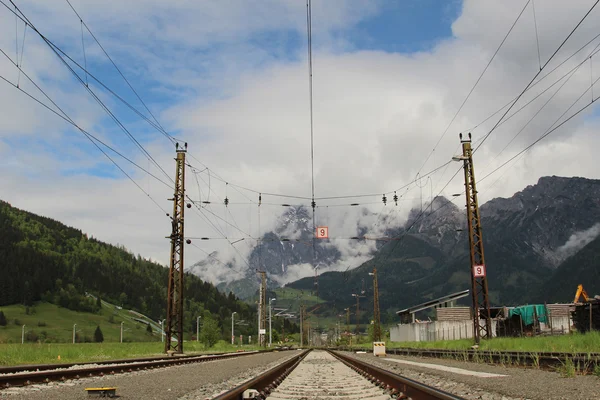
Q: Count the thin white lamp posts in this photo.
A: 7